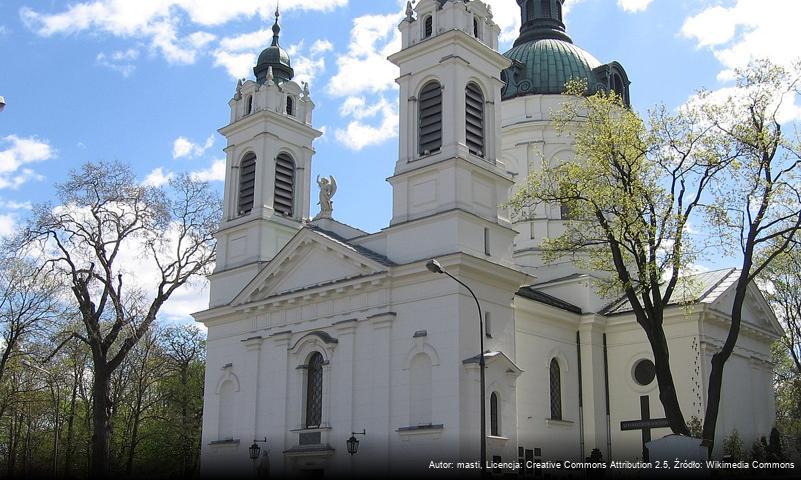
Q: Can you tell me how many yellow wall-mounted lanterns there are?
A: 0